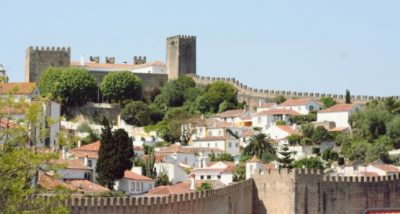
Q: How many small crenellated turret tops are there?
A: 3